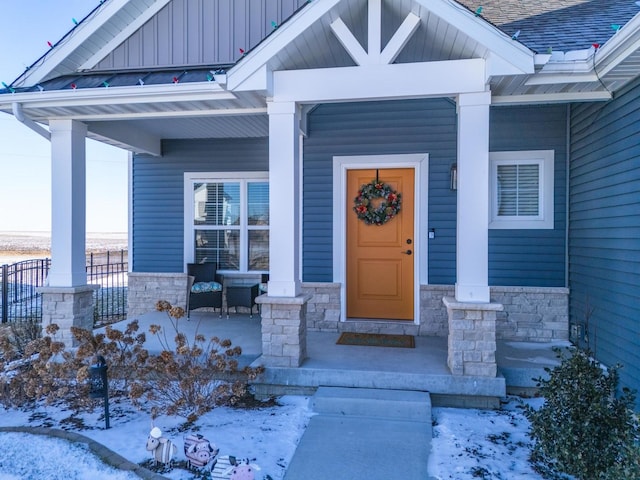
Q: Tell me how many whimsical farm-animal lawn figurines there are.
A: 3